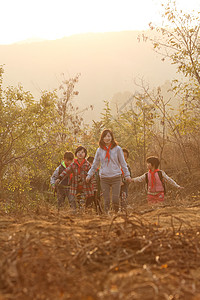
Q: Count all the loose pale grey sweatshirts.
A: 1